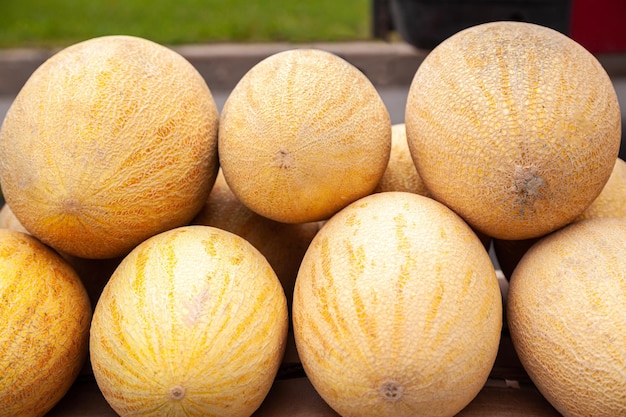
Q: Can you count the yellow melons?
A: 11